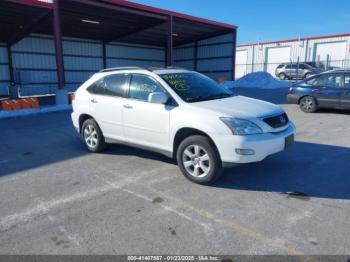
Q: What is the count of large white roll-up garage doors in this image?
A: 3